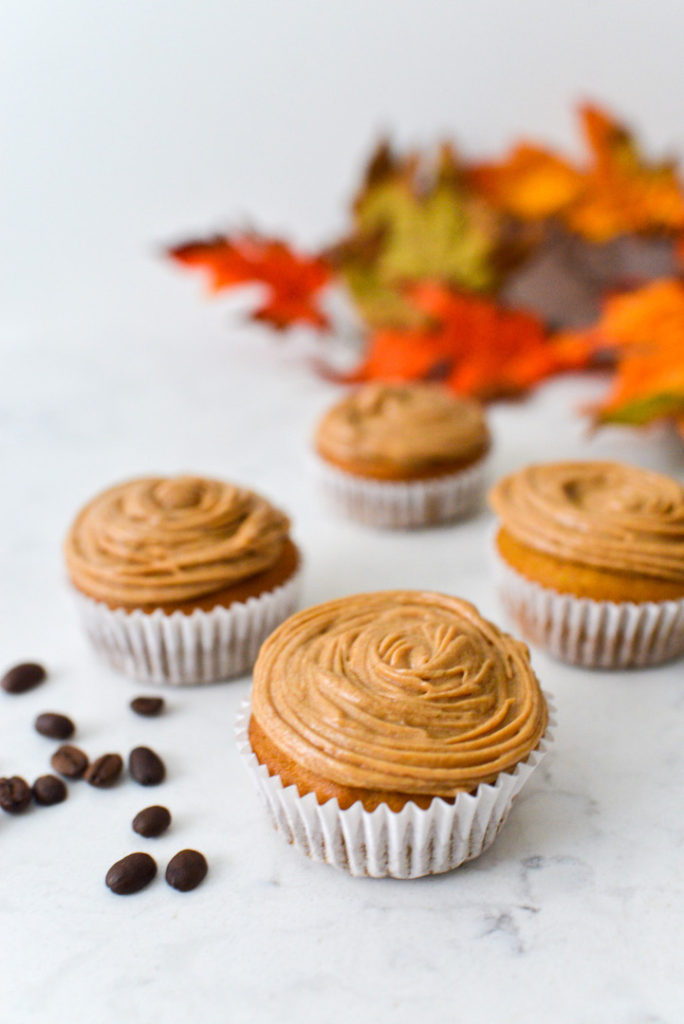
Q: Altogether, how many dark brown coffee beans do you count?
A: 11